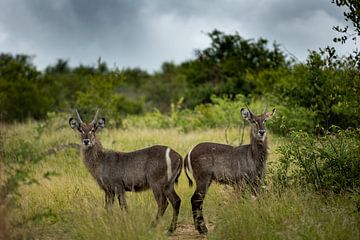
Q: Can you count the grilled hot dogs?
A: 0